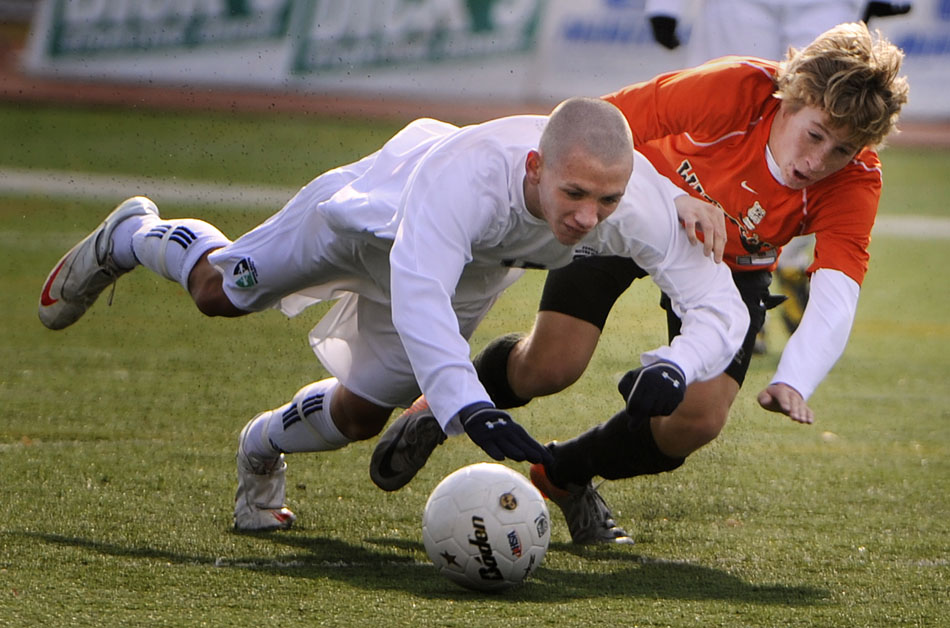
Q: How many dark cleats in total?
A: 2